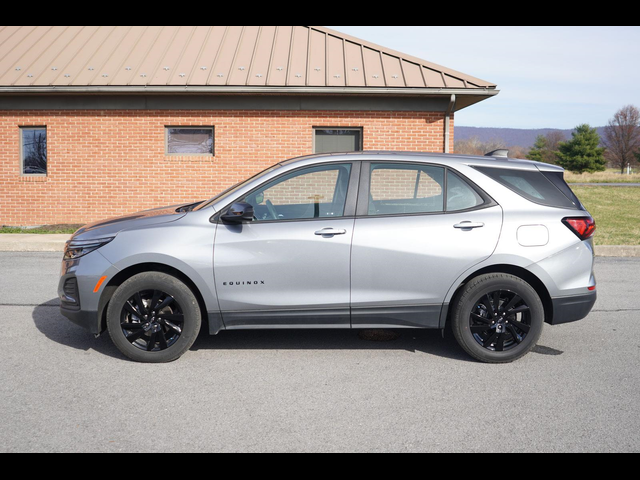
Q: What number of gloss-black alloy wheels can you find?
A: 2